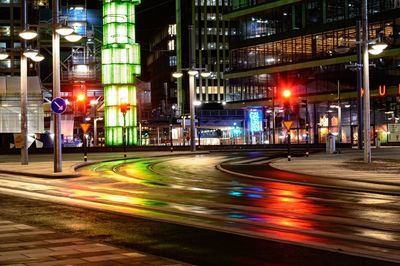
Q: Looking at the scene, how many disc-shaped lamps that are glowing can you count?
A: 11